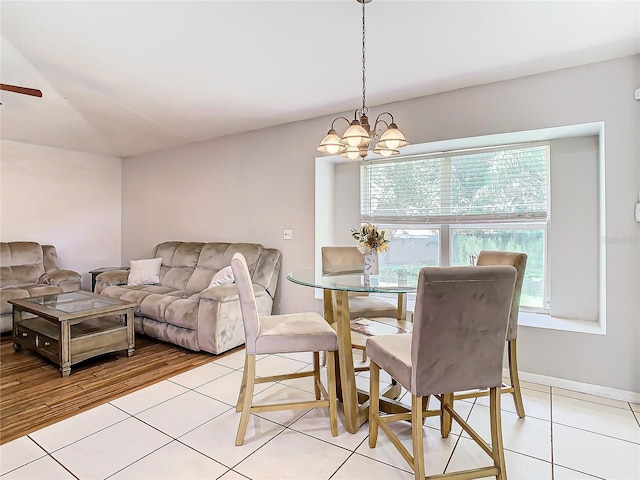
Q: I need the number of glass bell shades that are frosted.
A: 5